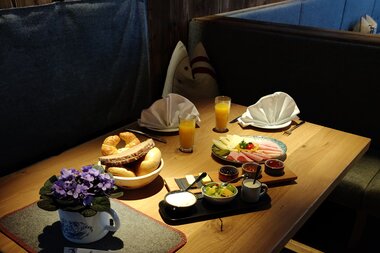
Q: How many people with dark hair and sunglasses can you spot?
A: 0